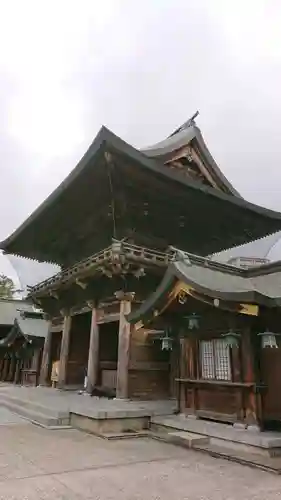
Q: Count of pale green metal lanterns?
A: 4